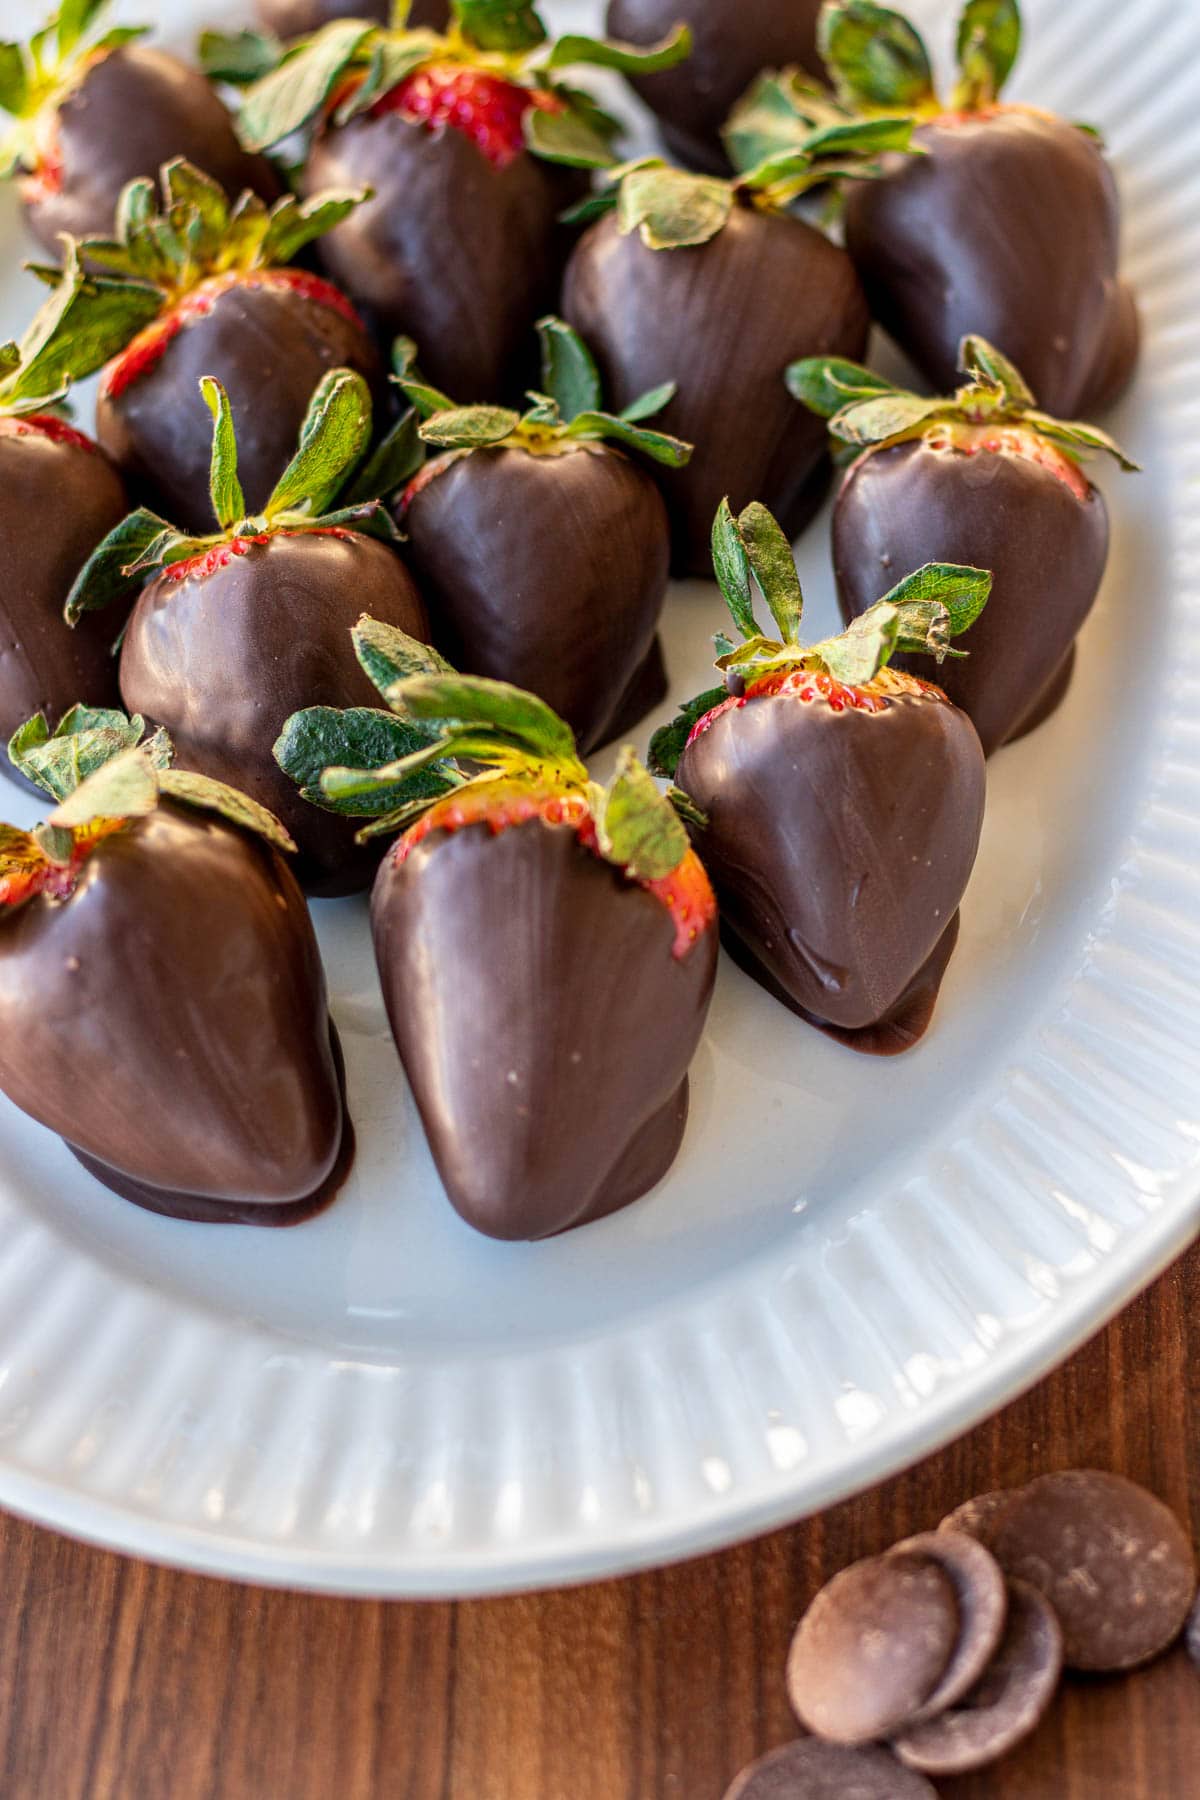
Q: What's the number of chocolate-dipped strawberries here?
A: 14